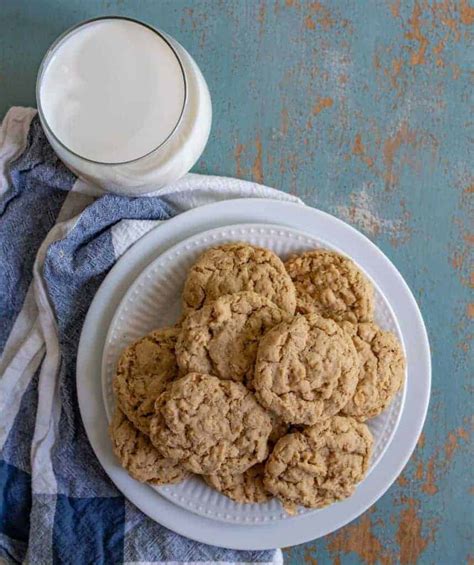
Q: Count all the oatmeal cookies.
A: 10